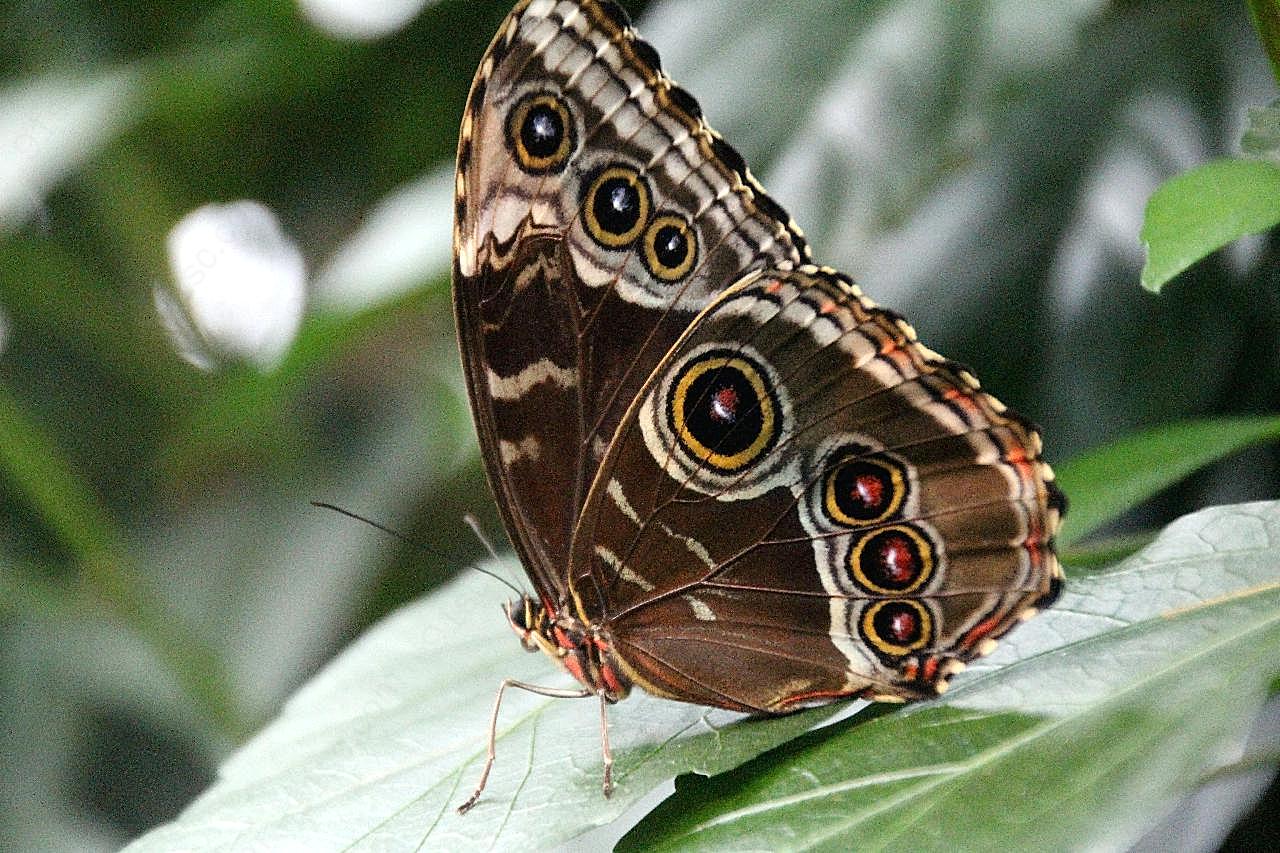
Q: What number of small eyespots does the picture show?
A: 6